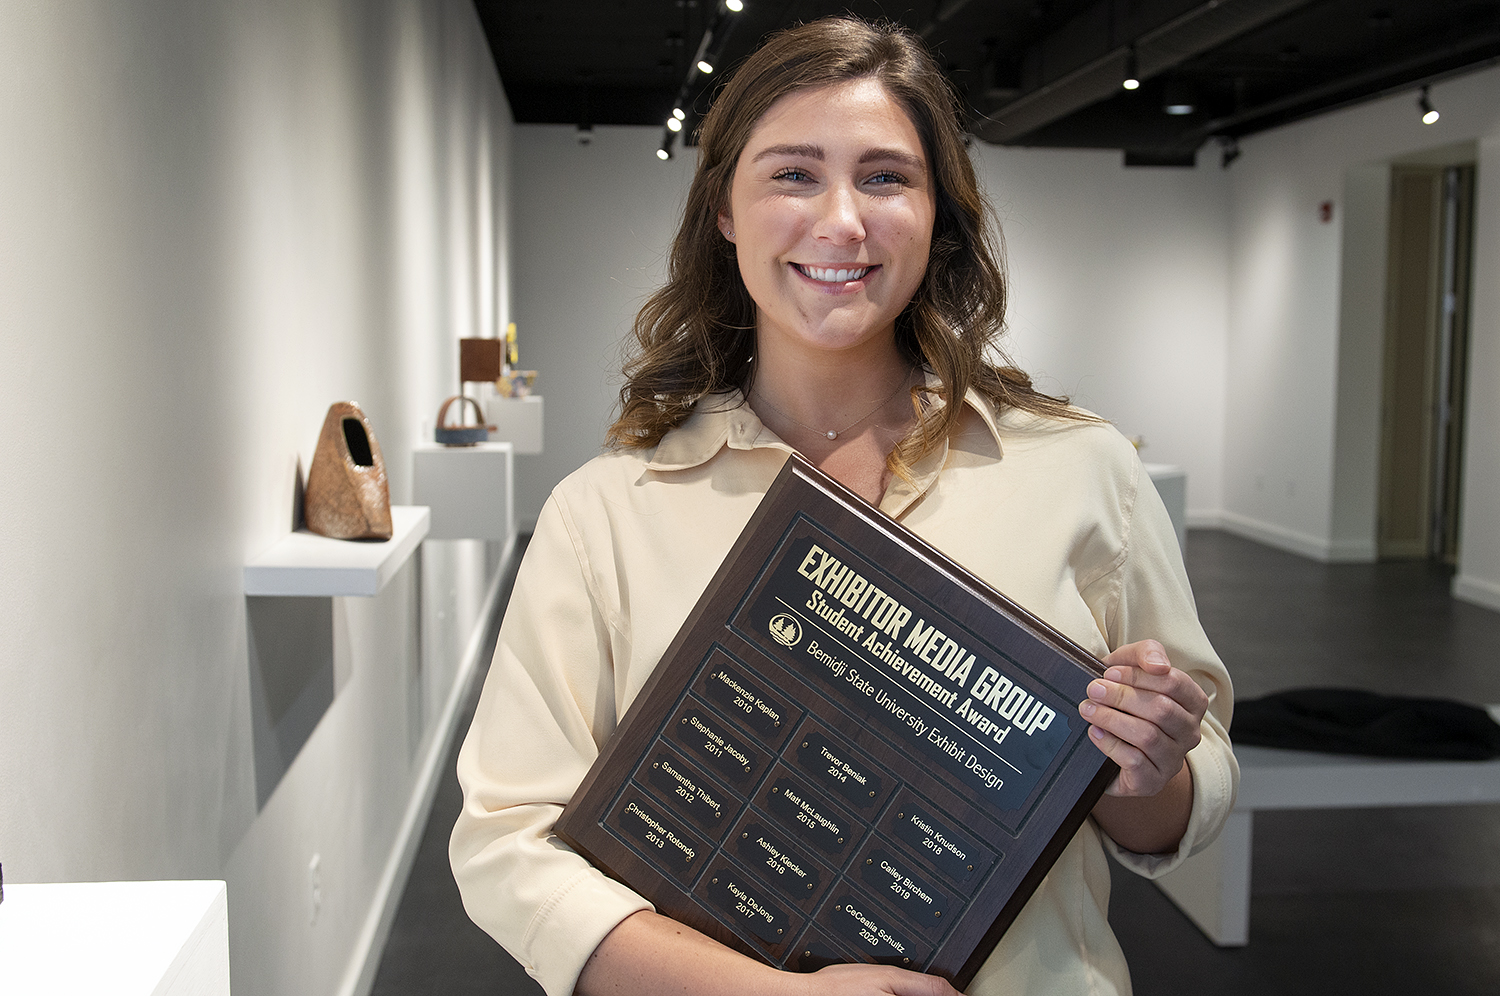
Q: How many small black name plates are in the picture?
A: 12